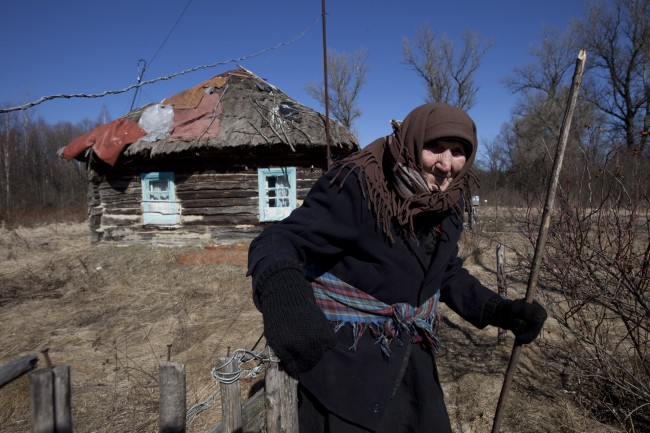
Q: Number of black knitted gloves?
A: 2